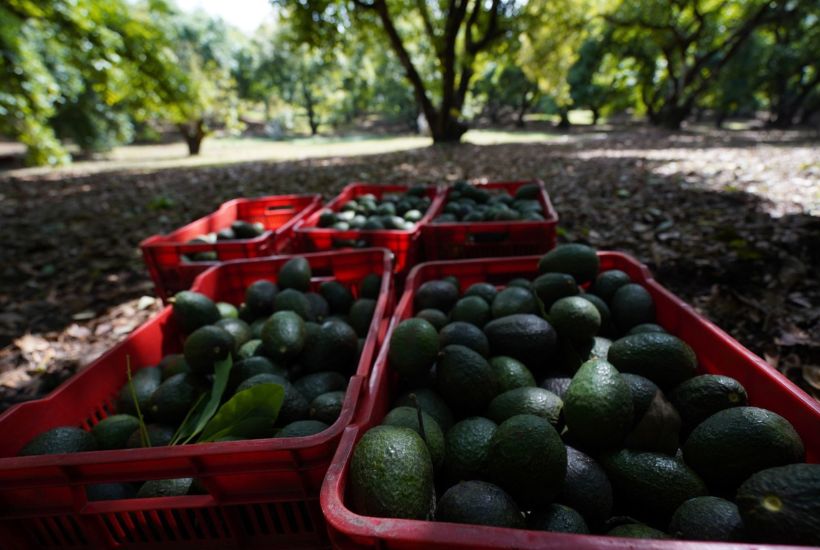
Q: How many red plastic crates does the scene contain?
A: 5